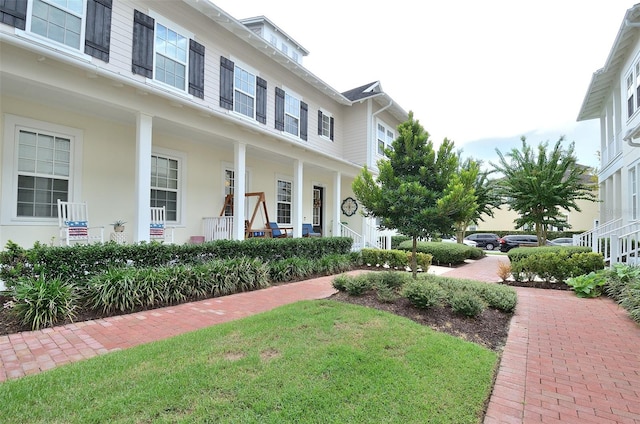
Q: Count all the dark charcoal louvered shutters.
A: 10